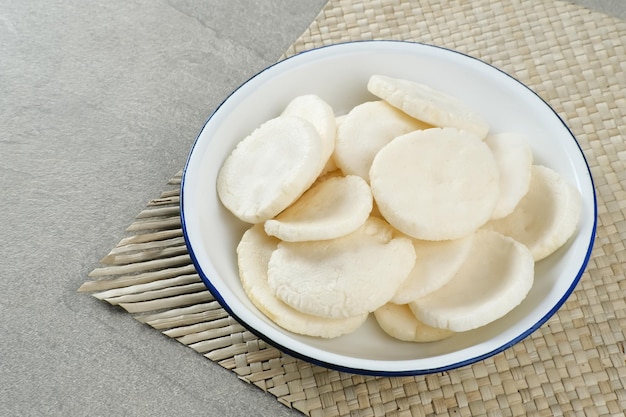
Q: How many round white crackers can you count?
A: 14